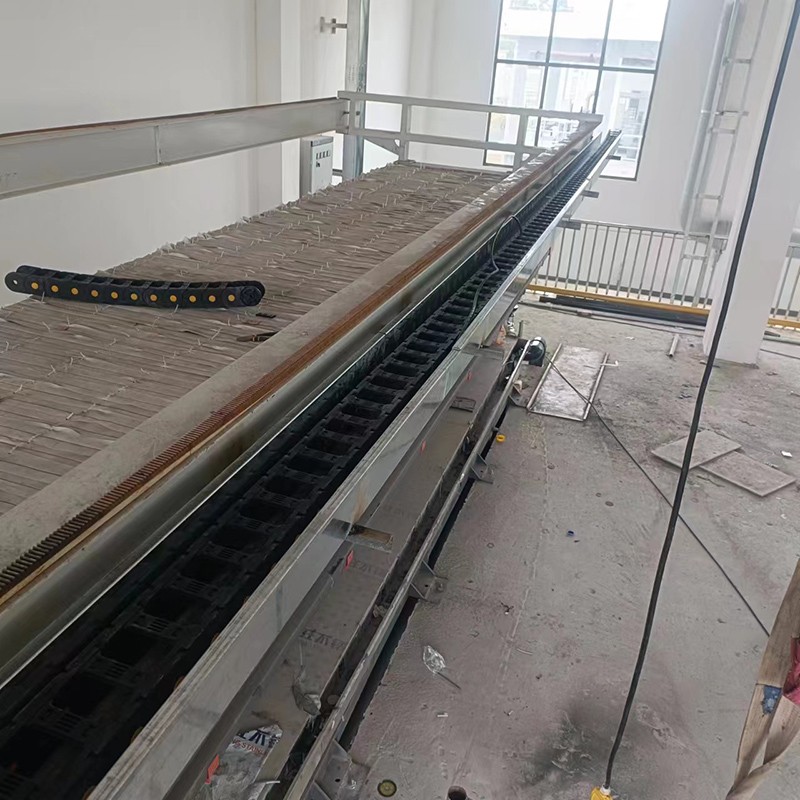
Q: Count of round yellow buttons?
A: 11